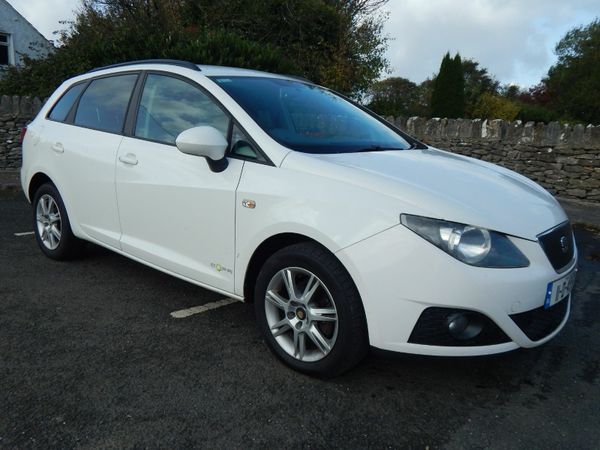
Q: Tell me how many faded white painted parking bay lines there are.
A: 2